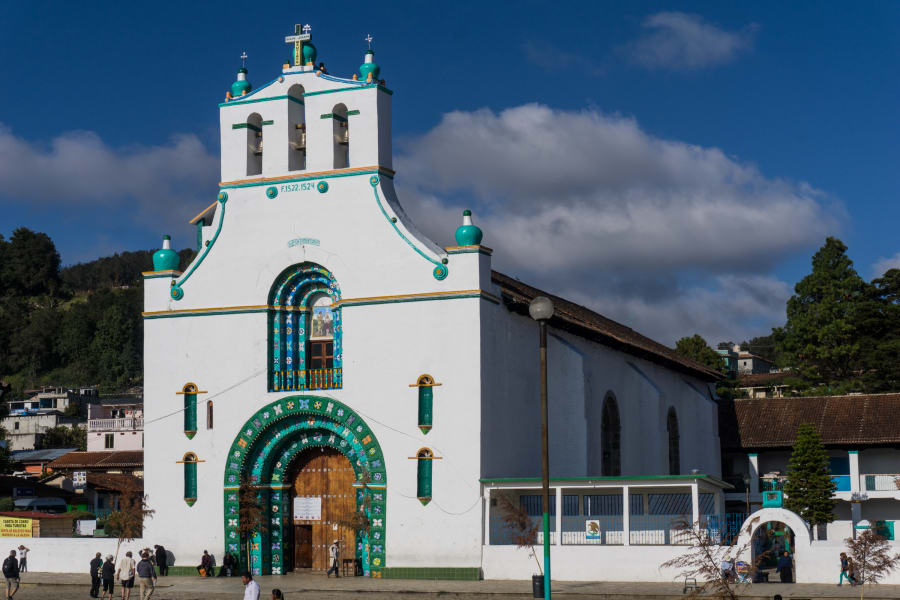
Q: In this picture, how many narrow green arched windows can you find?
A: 4